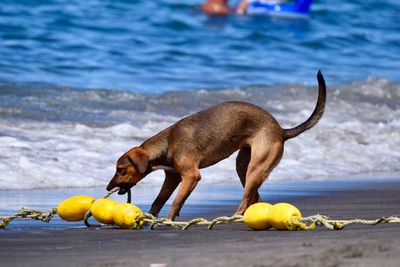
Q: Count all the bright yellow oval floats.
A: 5